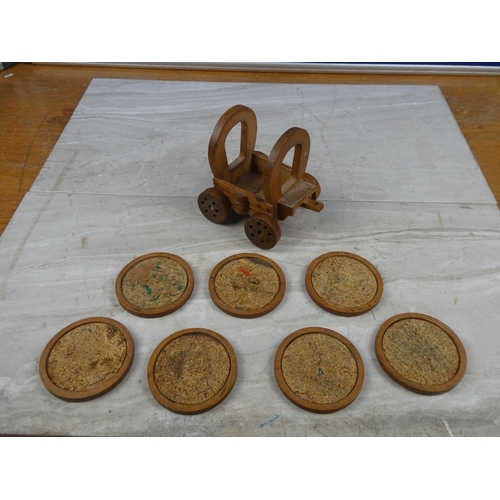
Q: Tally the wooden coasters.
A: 7